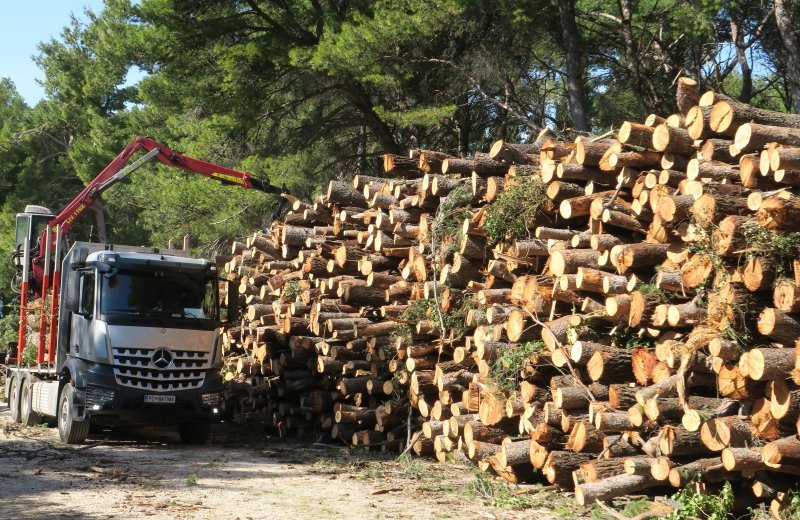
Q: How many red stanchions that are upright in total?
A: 3